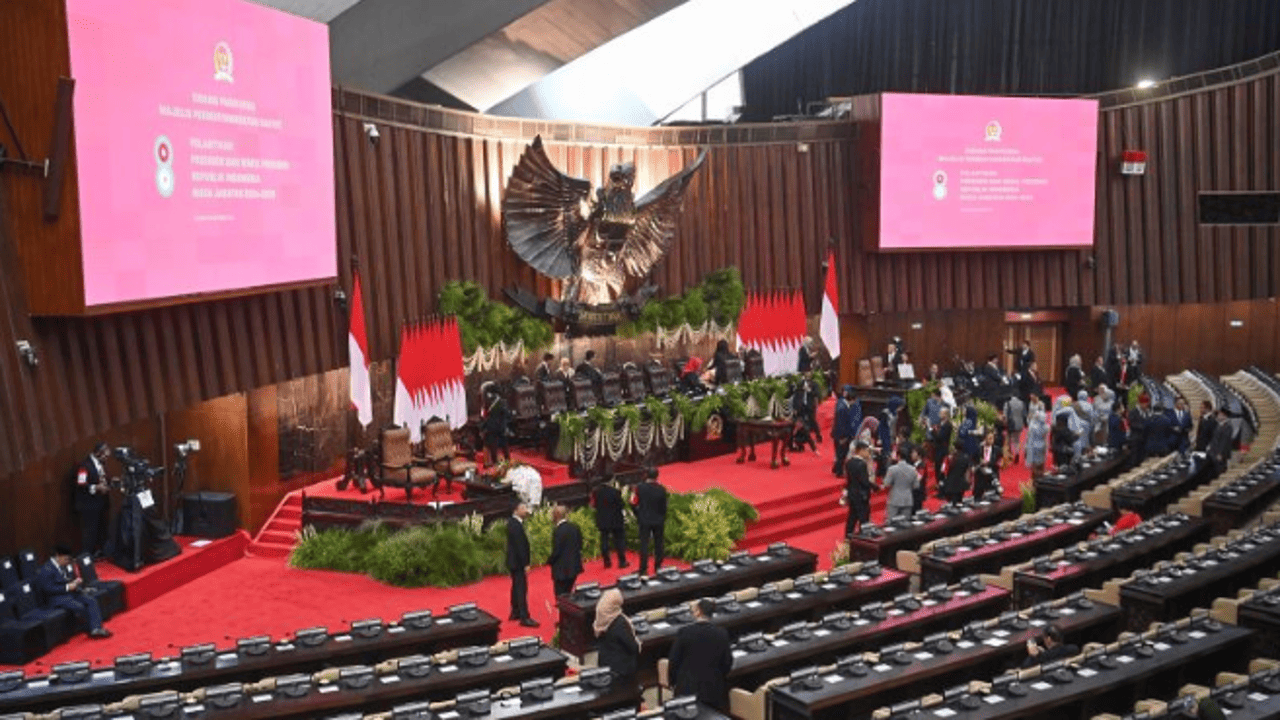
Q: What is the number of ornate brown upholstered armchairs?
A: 2